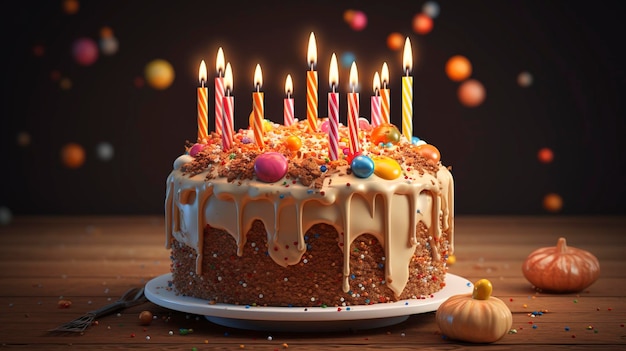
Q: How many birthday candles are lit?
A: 11